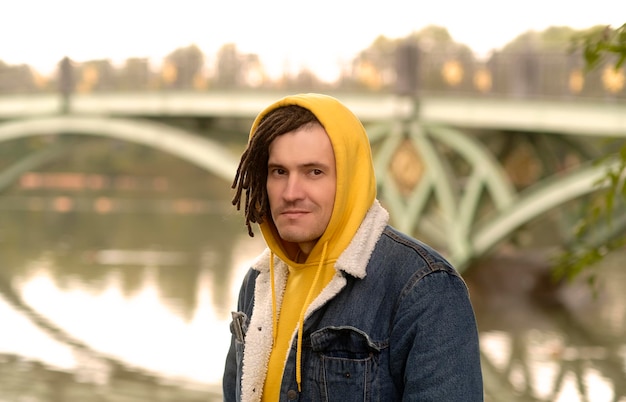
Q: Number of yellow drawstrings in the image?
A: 2